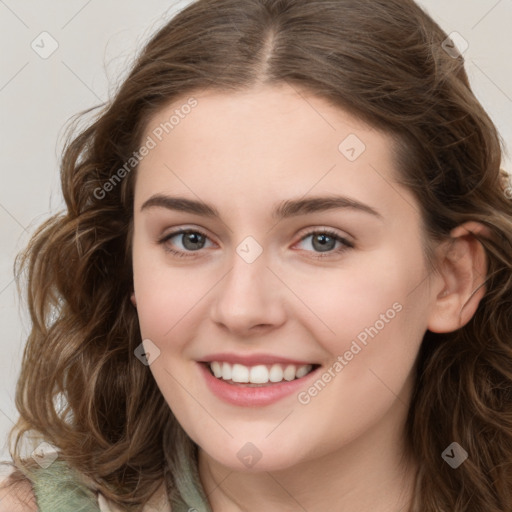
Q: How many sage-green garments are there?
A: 1